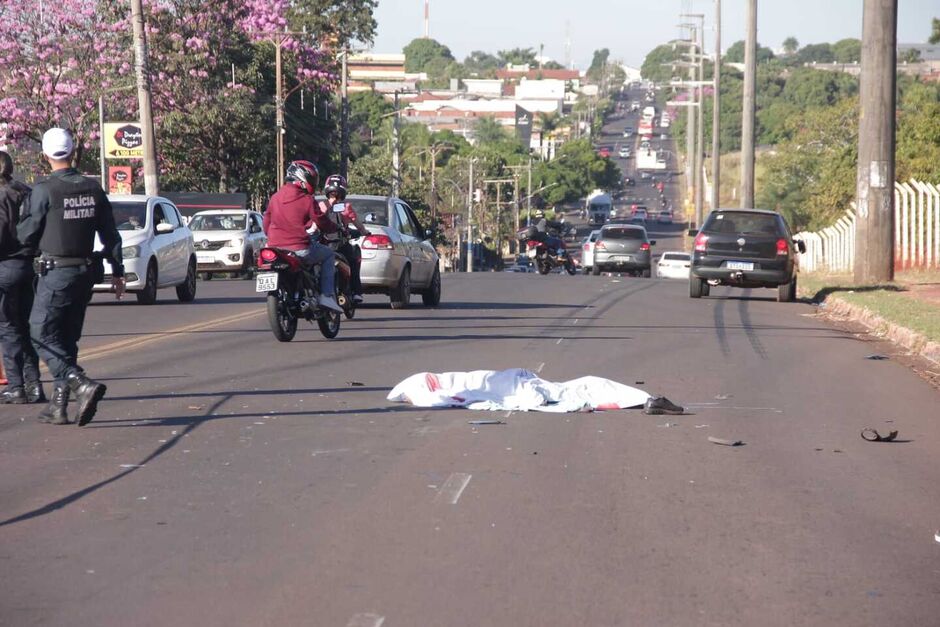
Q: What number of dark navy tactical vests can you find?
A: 1